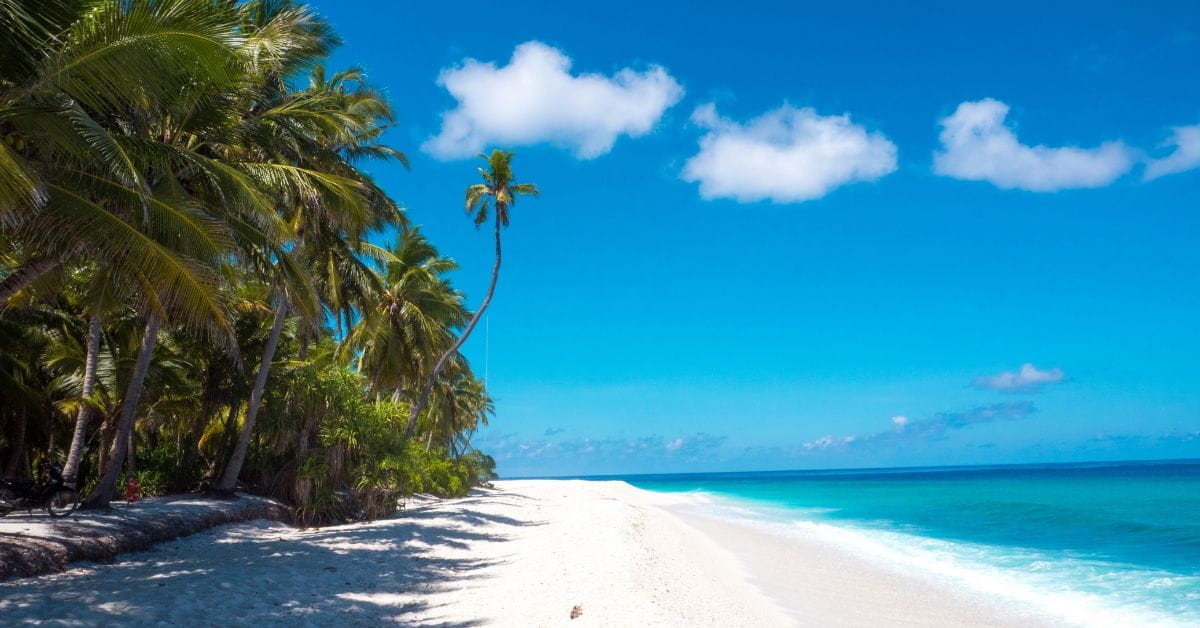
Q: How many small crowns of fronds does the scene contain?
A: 1